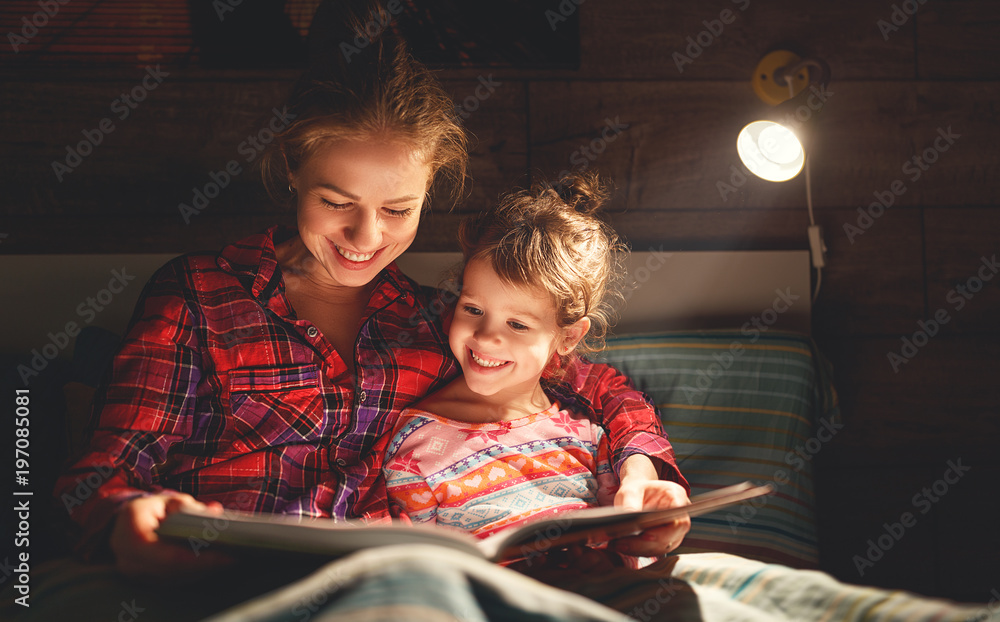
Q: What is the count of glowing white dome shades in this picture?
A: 1